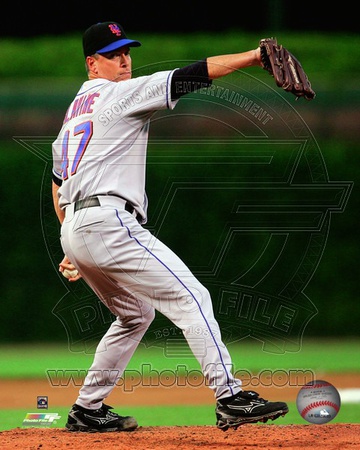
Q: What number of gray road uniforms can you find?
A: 1